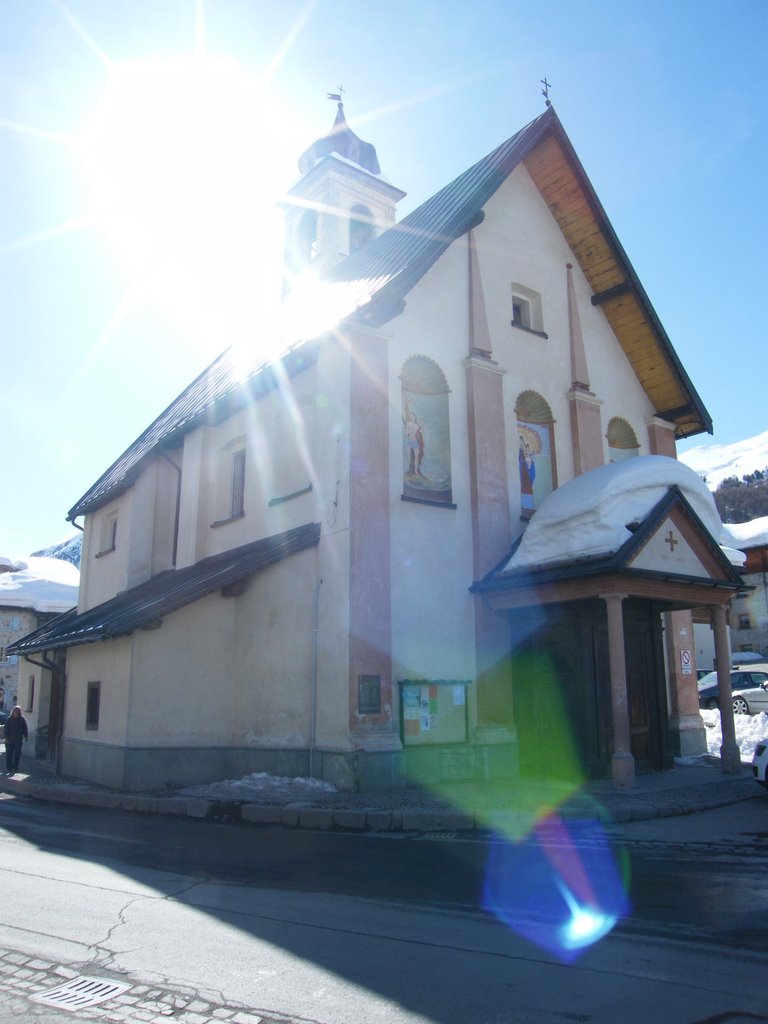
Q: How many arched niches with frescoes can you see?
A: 3